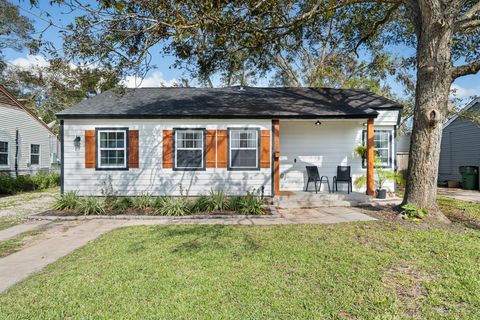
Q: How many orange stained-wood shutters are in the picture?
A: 6